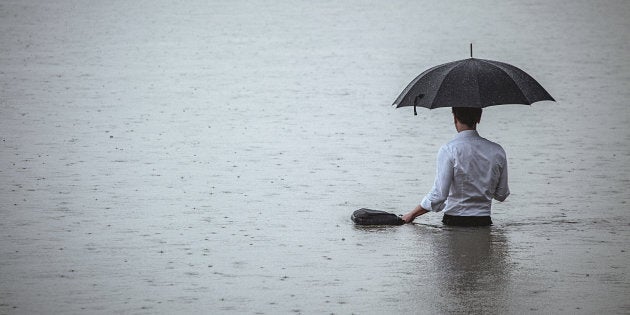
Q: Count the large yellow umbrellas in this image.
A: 0